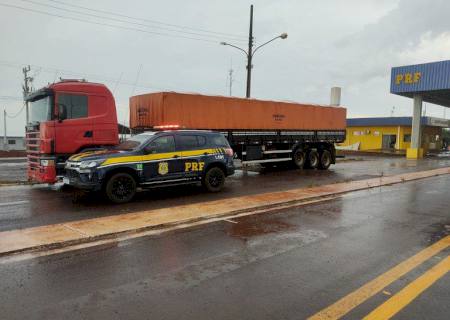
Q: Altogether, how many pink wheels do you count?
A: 0